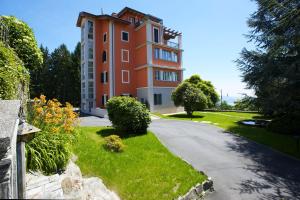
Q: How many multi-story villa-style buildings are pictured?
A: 1